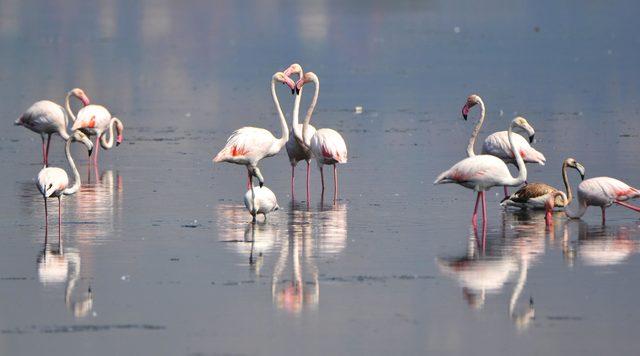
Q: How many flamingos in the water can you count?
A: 11